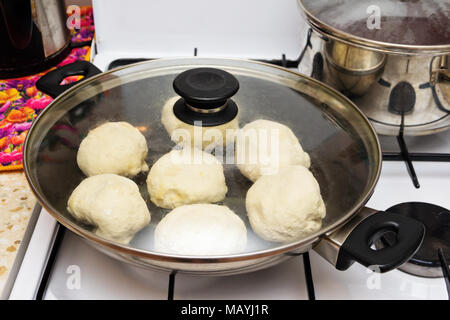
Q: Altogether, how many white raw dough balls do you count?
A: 7